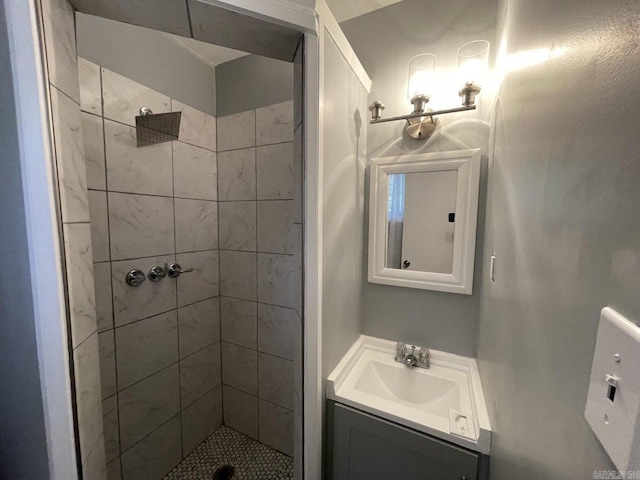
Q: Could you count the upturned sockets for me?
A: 3